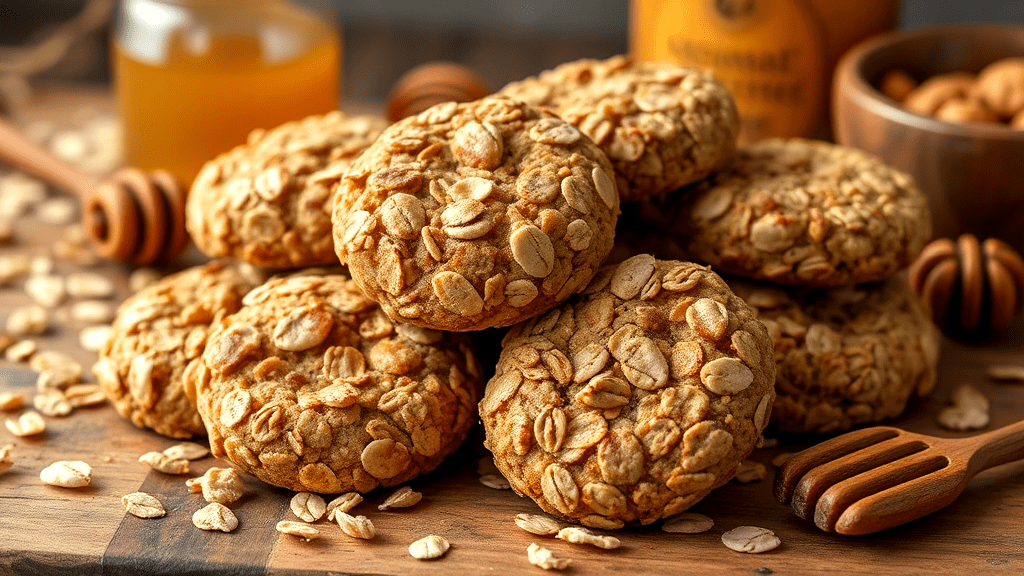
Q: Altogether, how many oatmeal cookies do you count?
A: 8